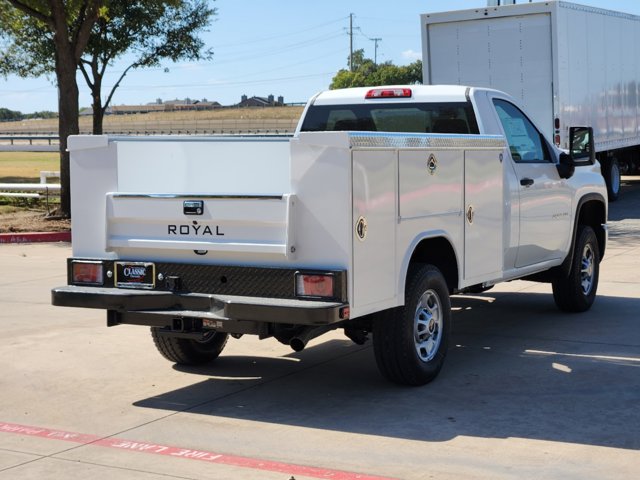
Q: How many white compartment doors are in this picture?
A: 3